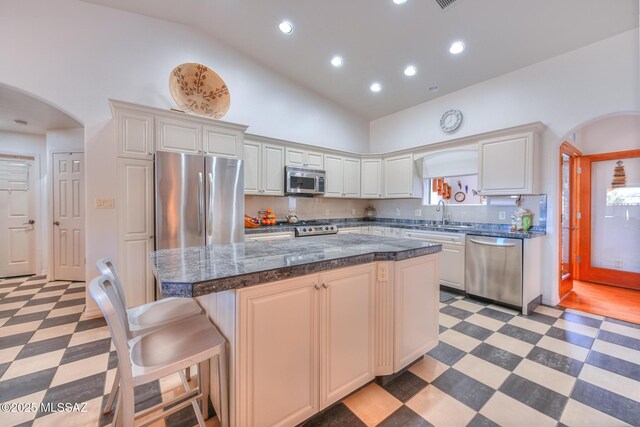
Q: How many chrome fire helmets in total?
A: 0